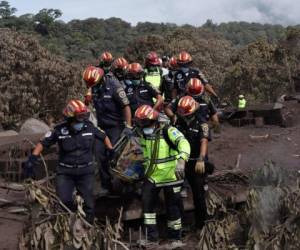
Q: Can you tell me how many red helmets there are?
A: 11